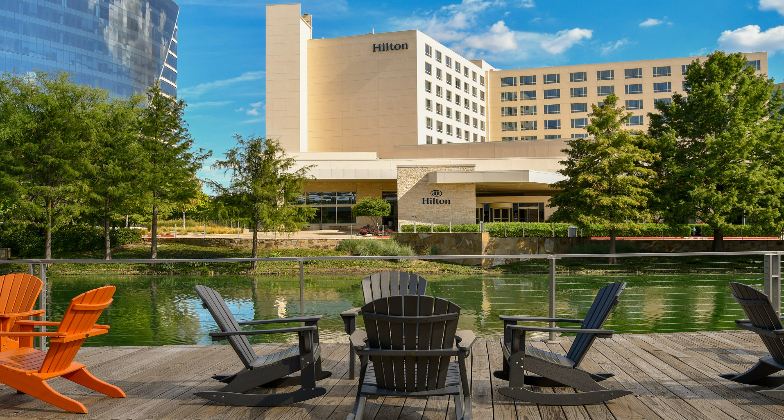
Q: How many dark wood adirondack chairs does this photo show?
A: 5